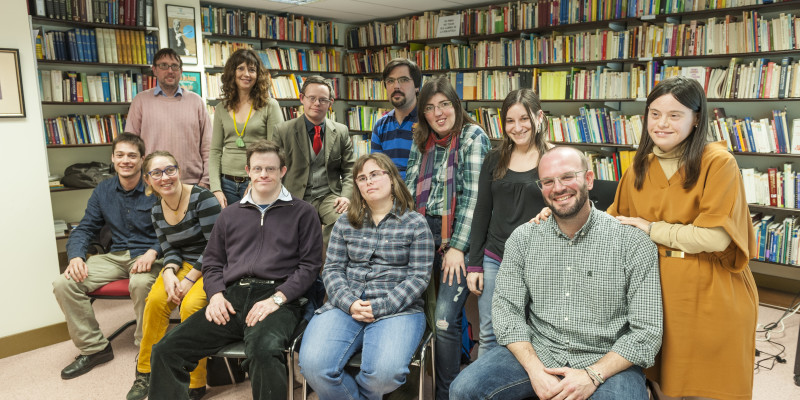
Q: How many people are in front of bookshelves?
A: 12